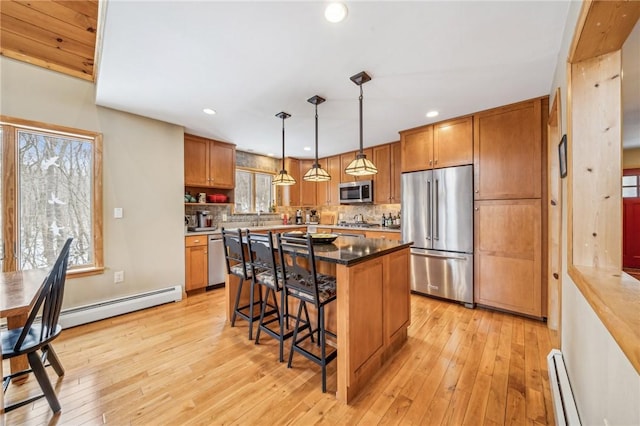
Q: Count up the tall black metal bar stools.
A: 3